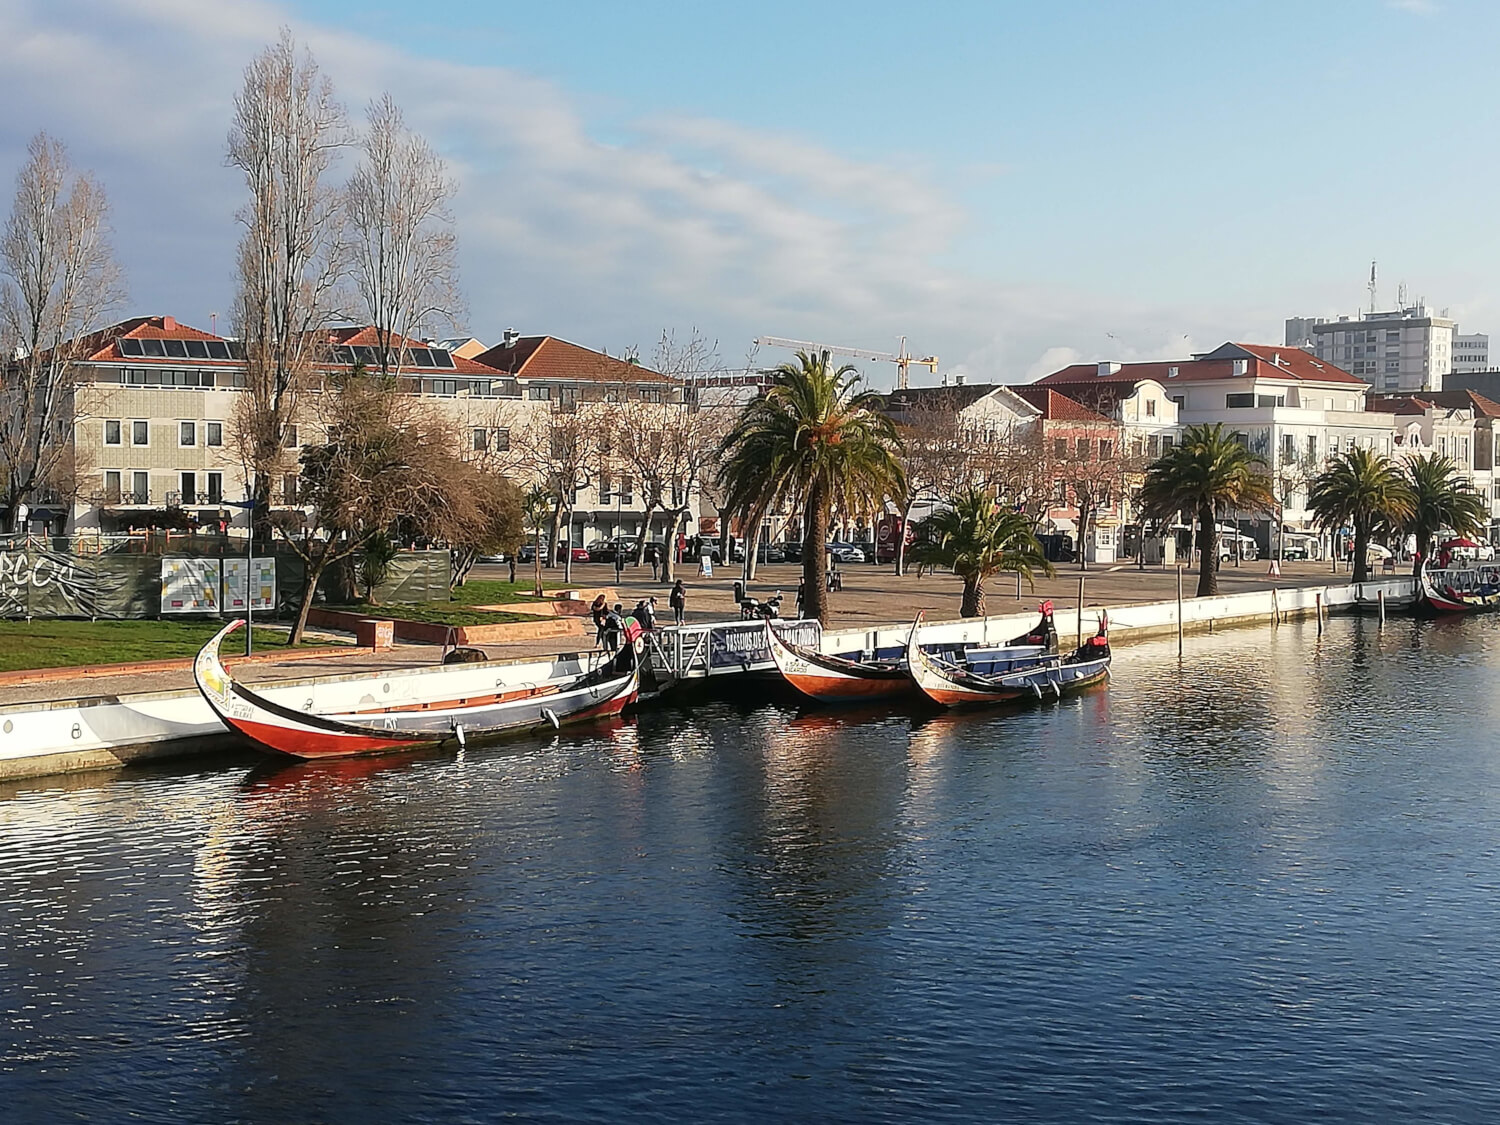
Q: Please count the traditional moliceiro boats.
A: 4